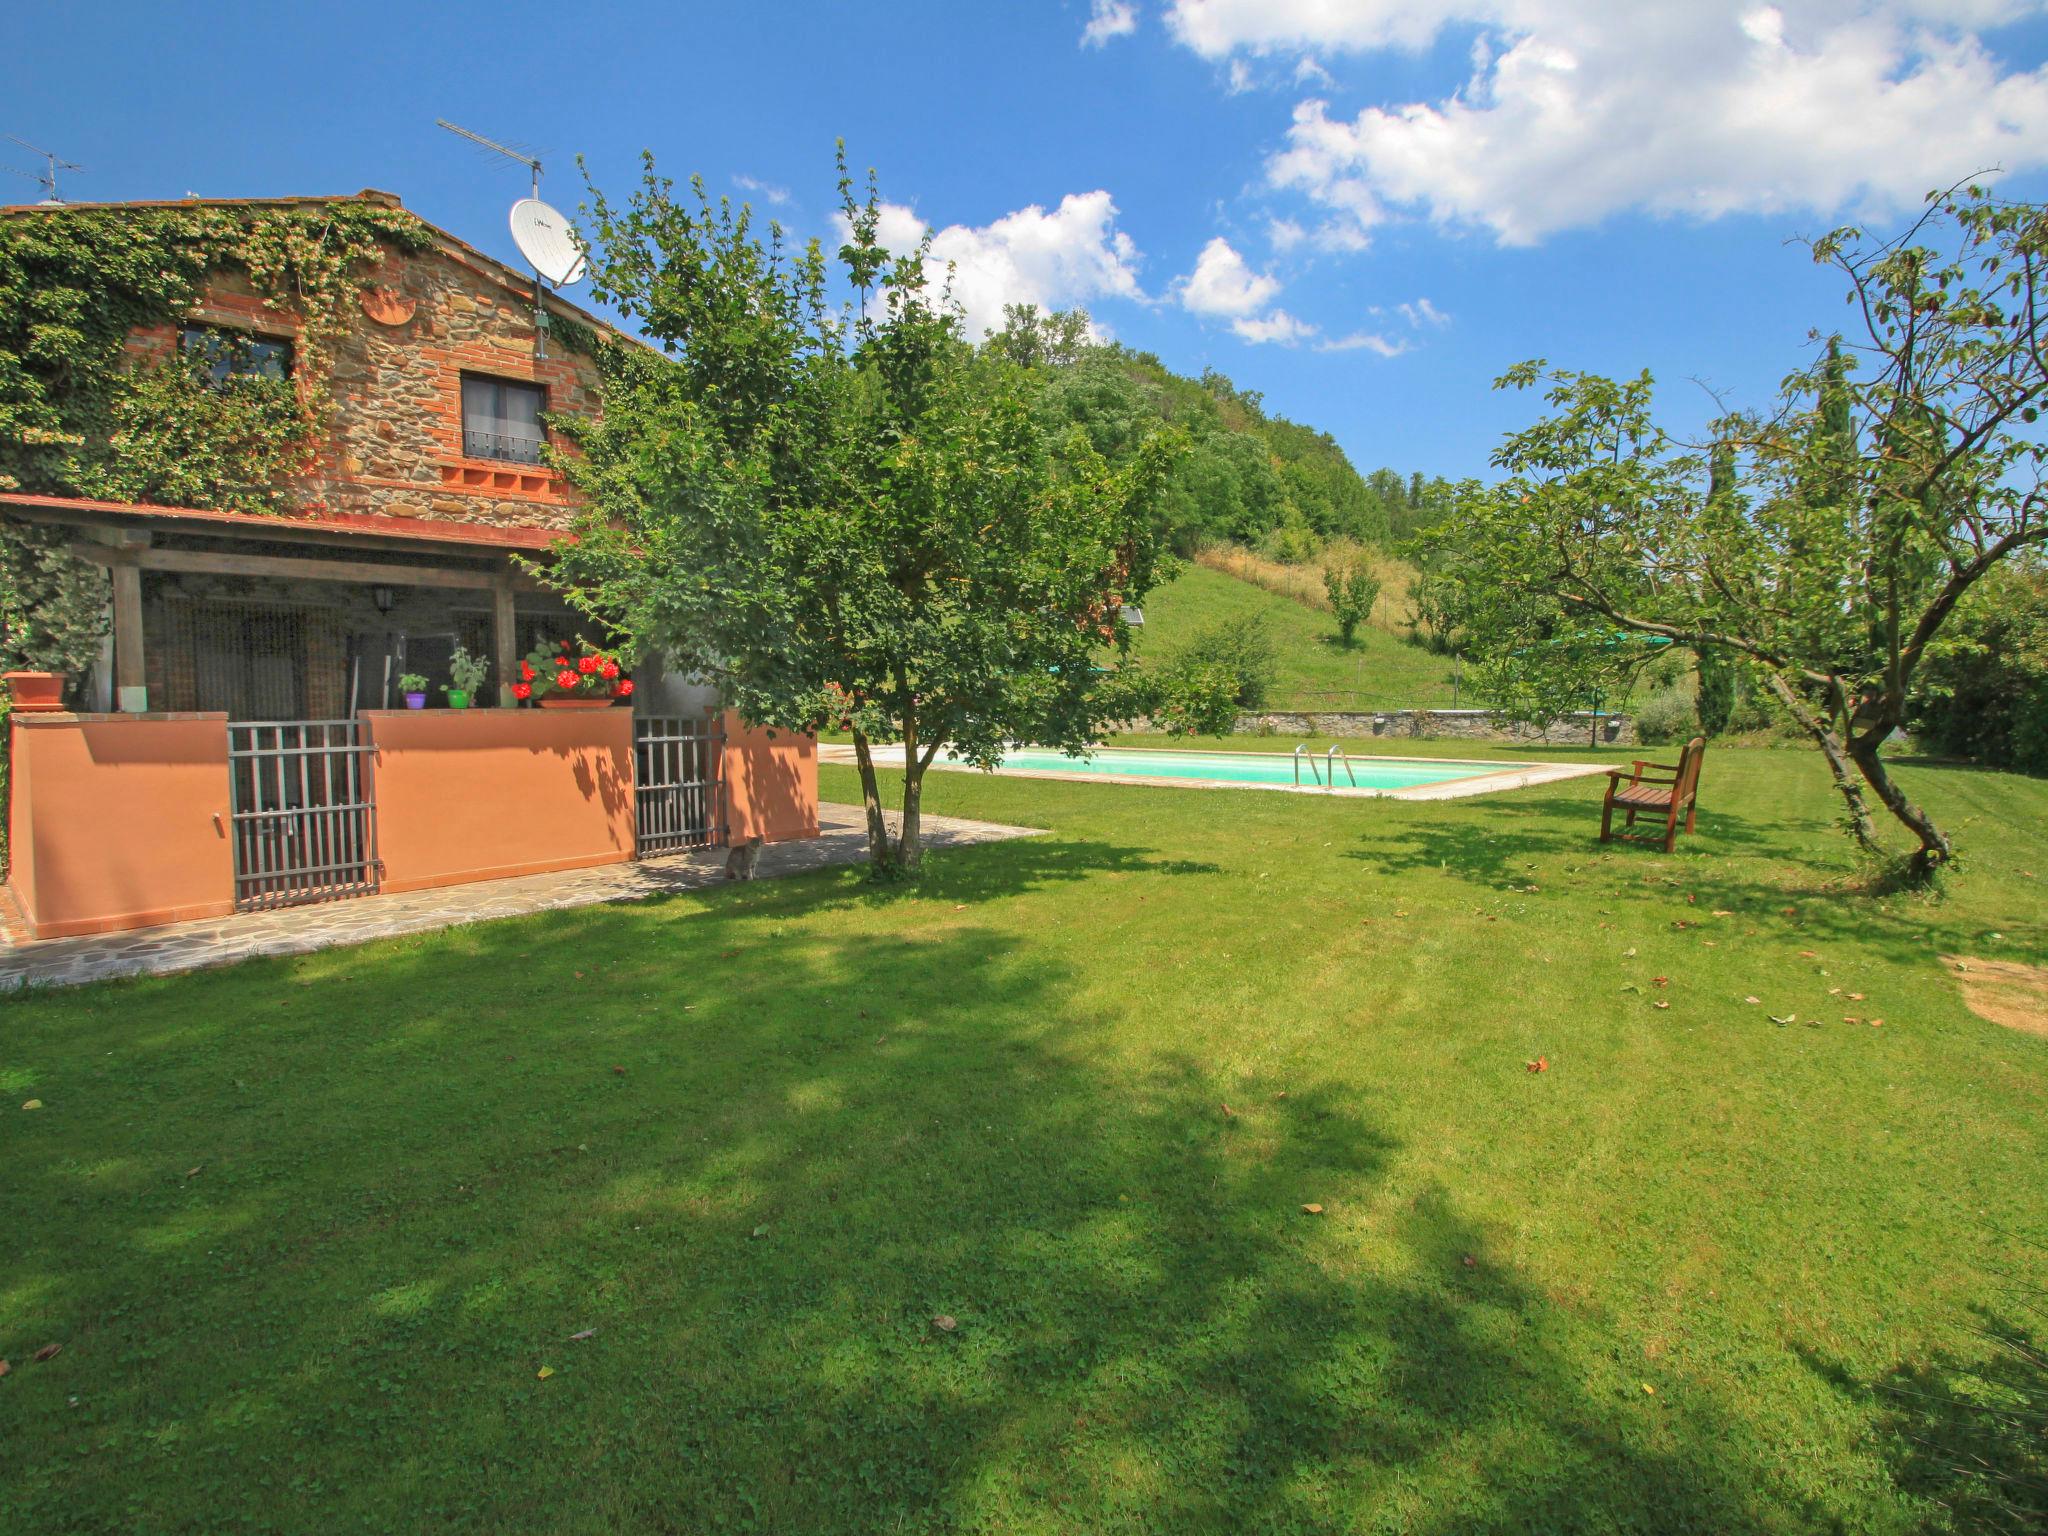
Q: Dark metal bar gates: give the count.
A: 2